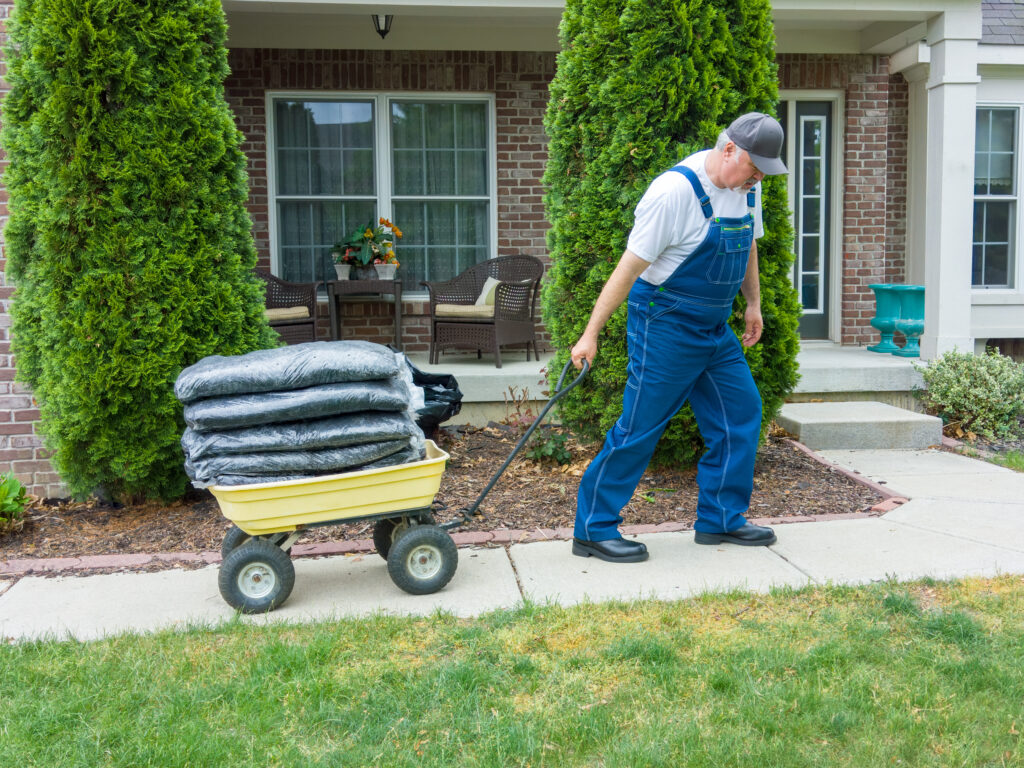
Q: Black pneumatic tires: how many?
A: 4